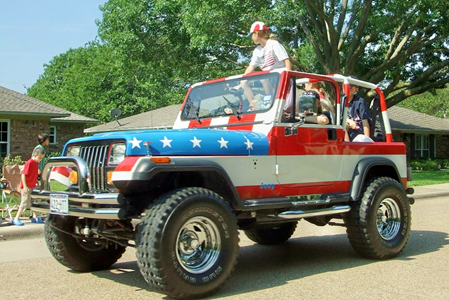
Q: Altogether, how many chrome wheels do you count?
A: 2